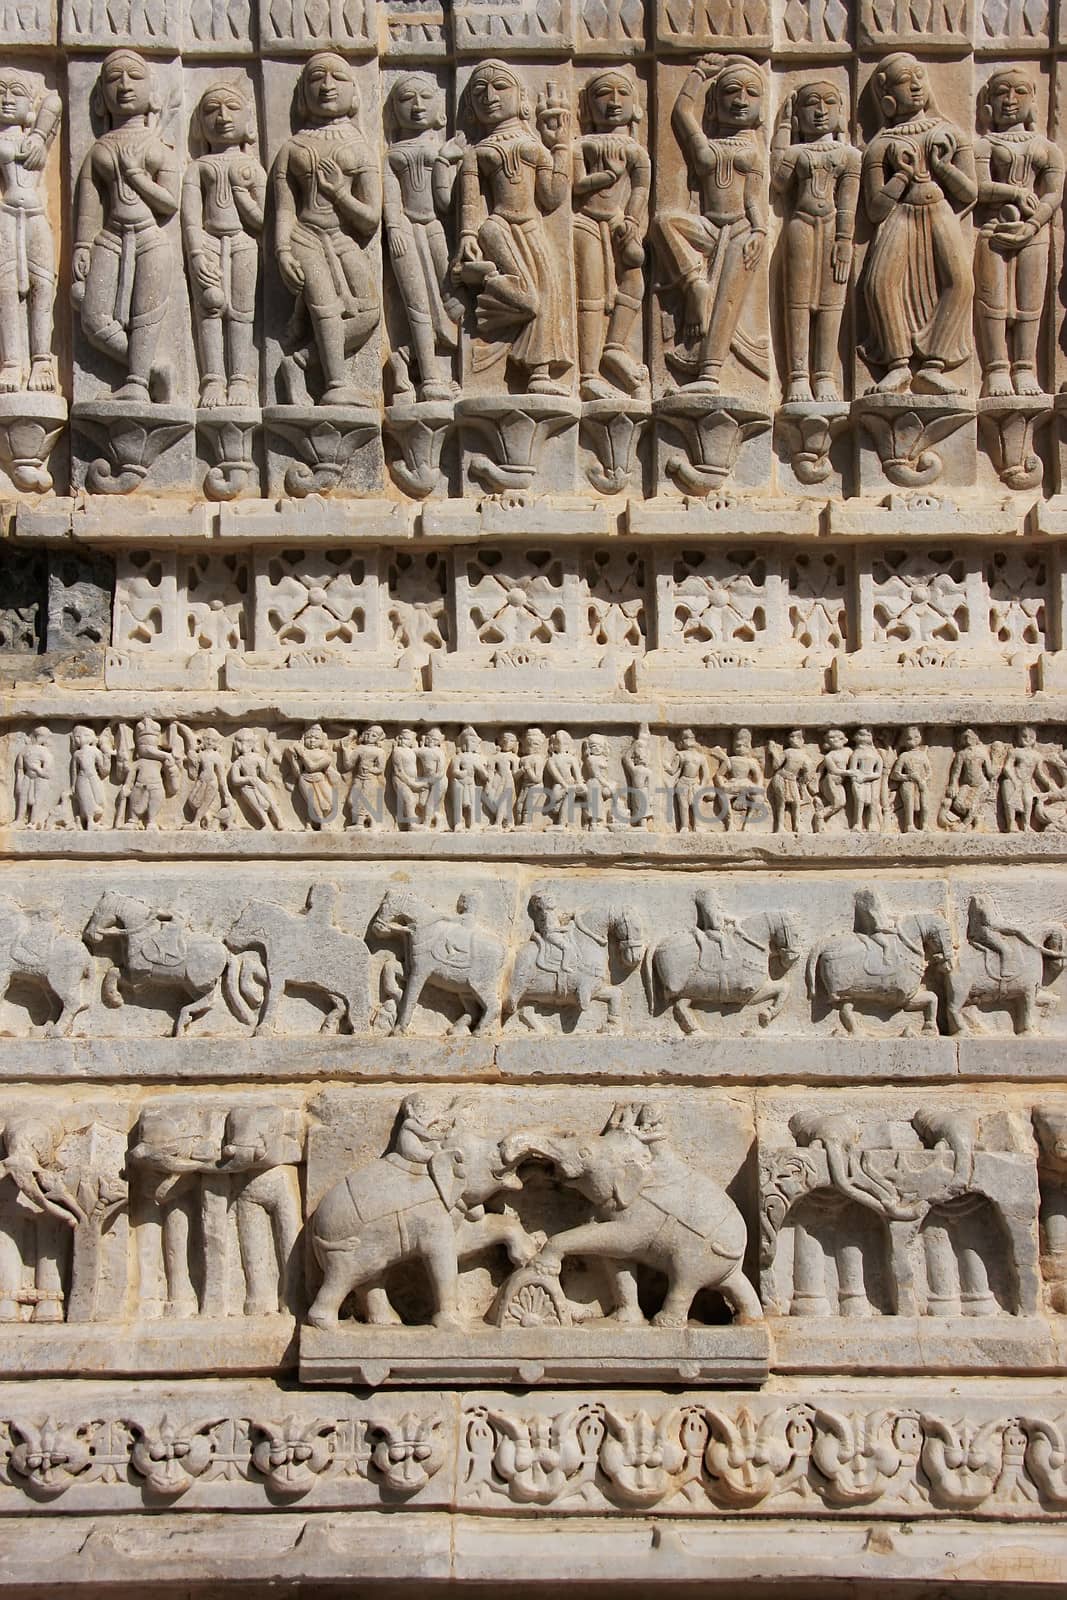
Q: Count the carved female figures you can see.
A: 11